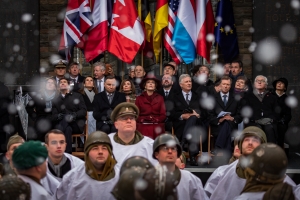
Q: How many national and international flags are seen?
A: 9